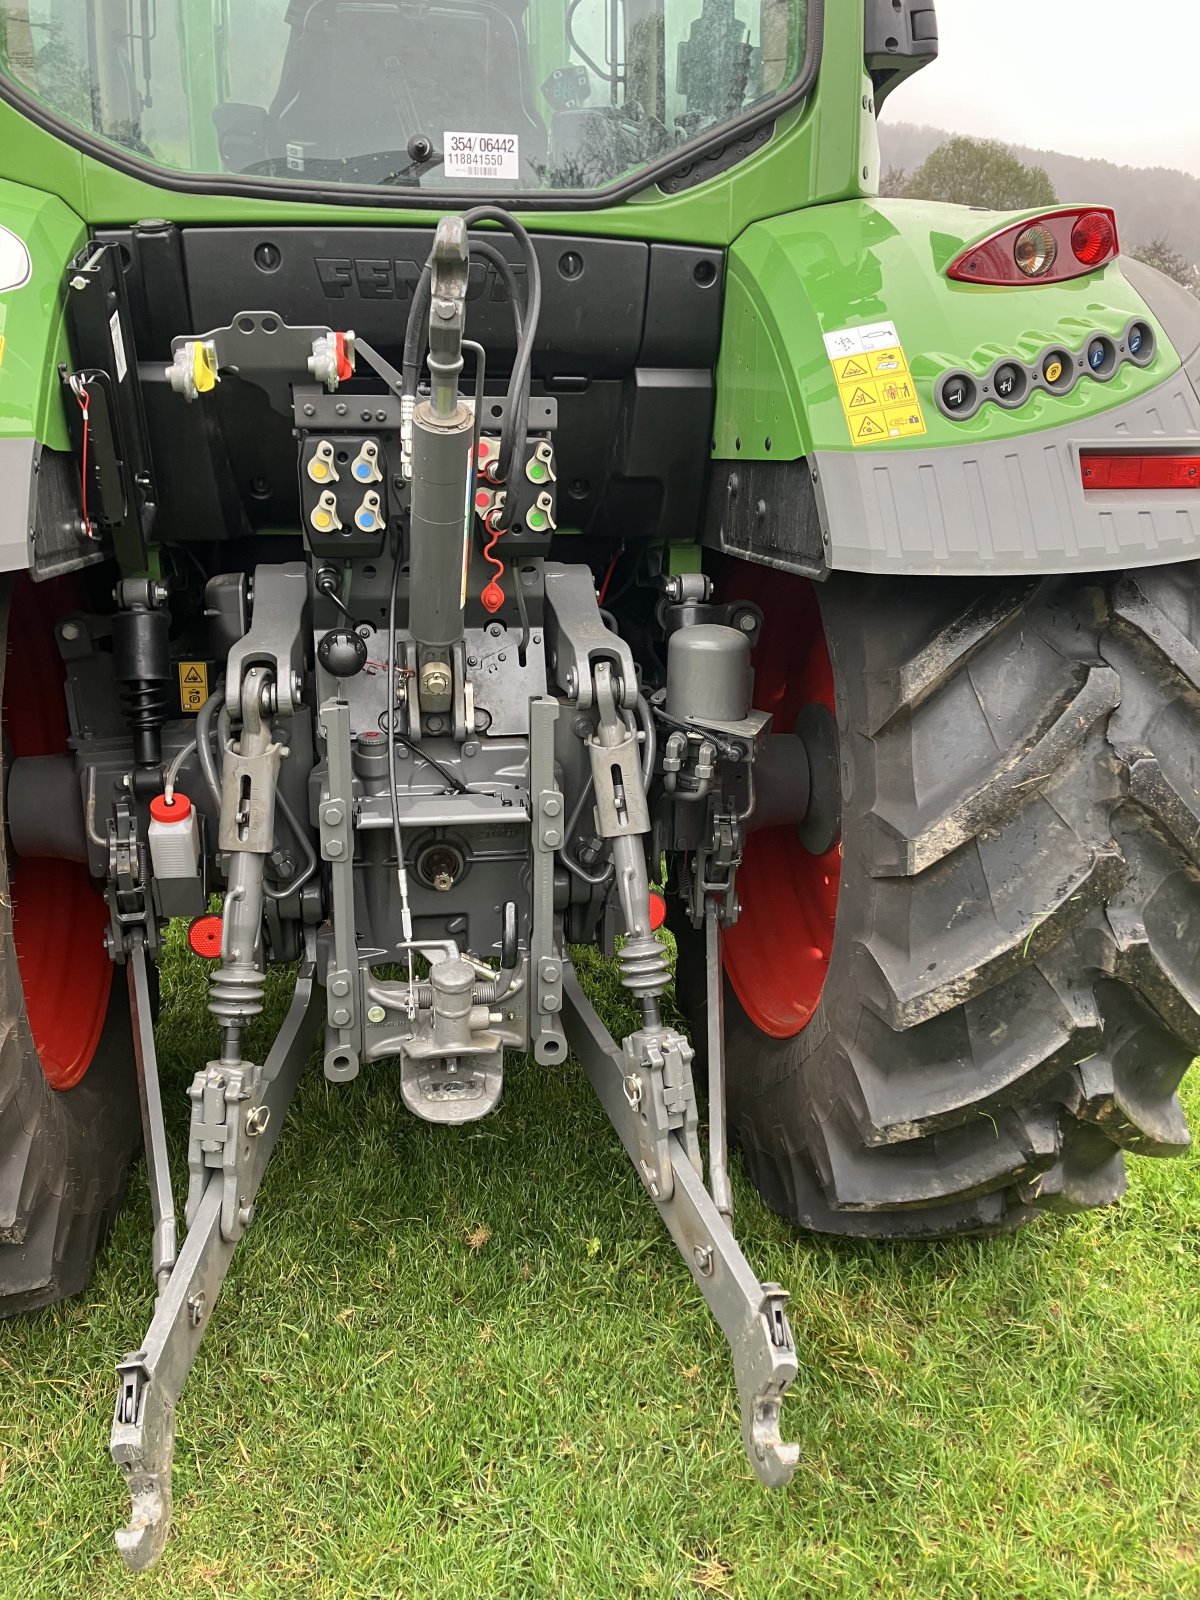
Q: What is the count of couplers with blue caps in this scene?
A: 2